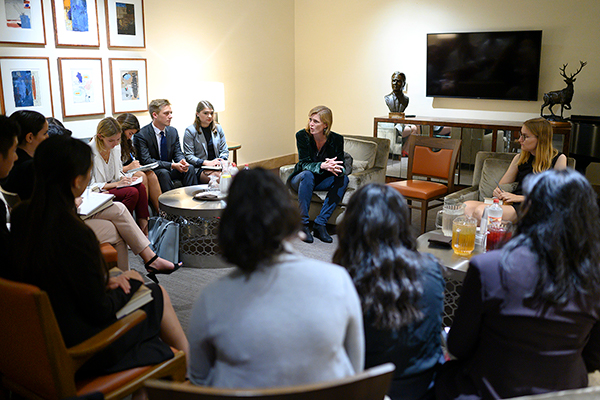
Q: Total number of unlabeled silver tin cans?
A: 0